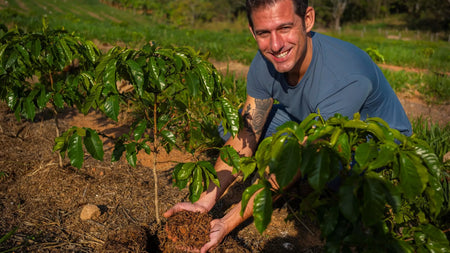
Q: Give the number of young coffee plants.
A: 3